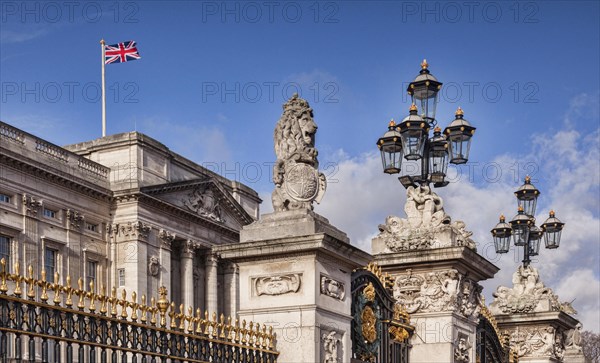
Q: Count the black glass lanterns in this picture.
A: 10